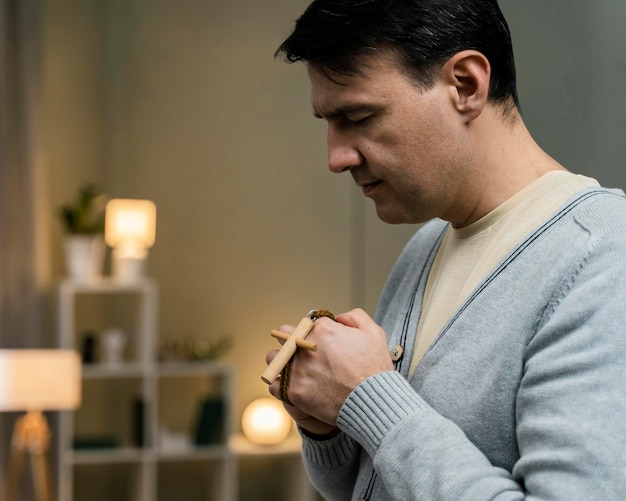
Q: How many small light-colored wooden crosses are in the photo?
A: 1